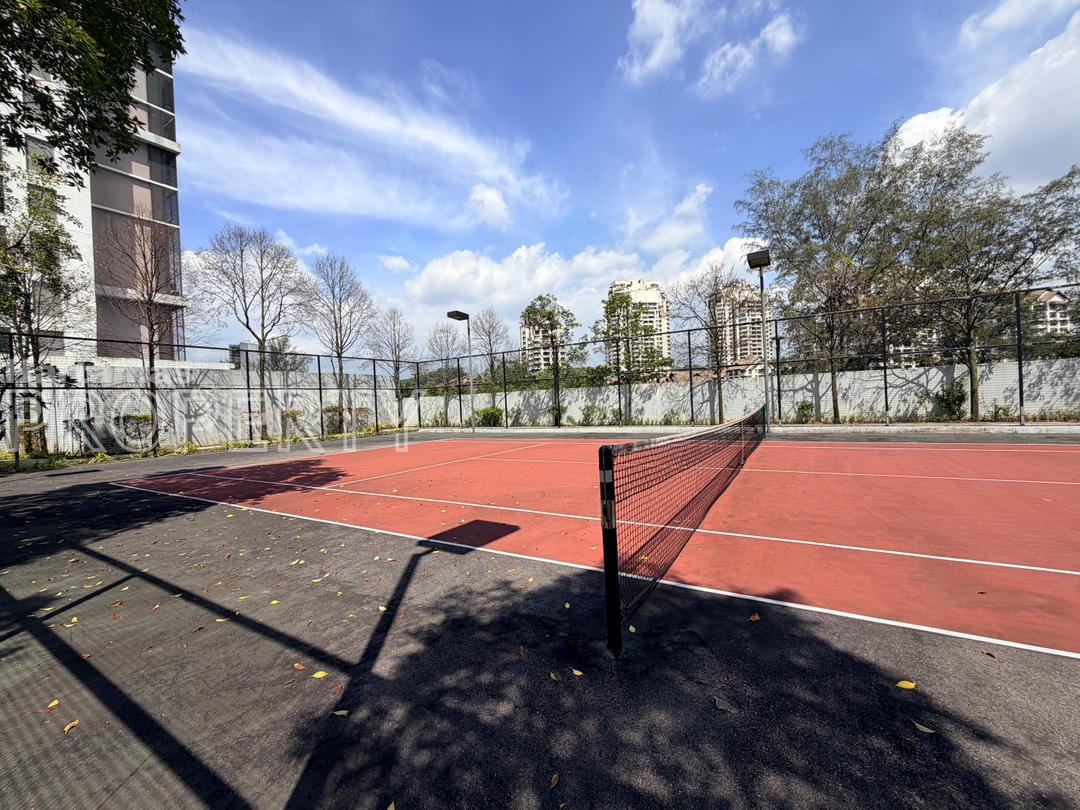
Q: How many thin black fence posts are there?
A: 14